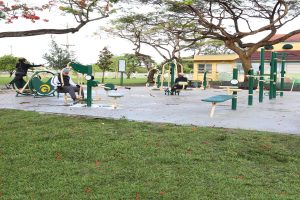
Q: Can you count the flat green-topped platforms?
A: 2